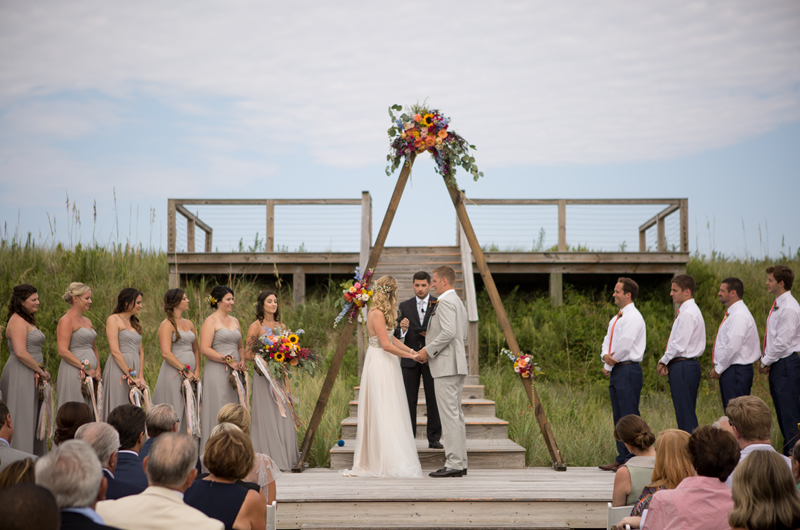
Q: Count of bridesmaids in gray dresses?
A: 6